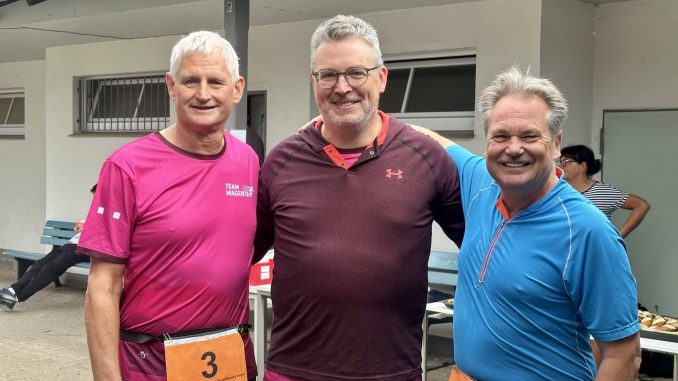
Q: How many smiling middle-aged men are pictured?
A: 3